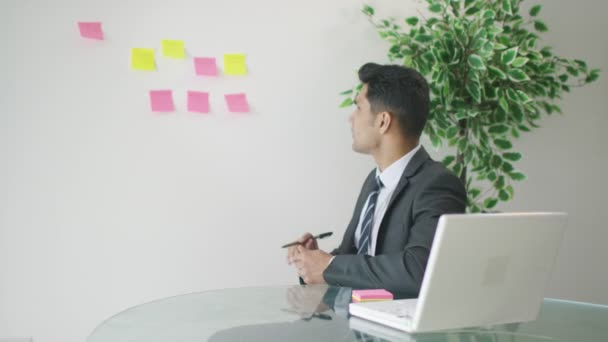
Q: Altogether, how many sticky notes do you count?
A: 8